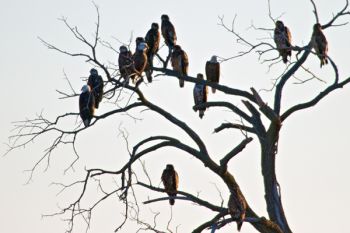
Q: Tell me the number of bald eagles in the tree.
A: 14